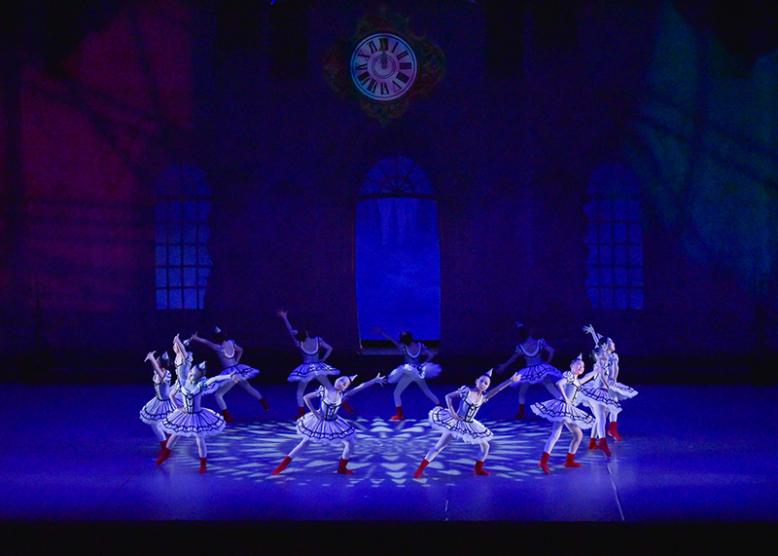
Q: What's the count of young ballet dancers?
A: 12